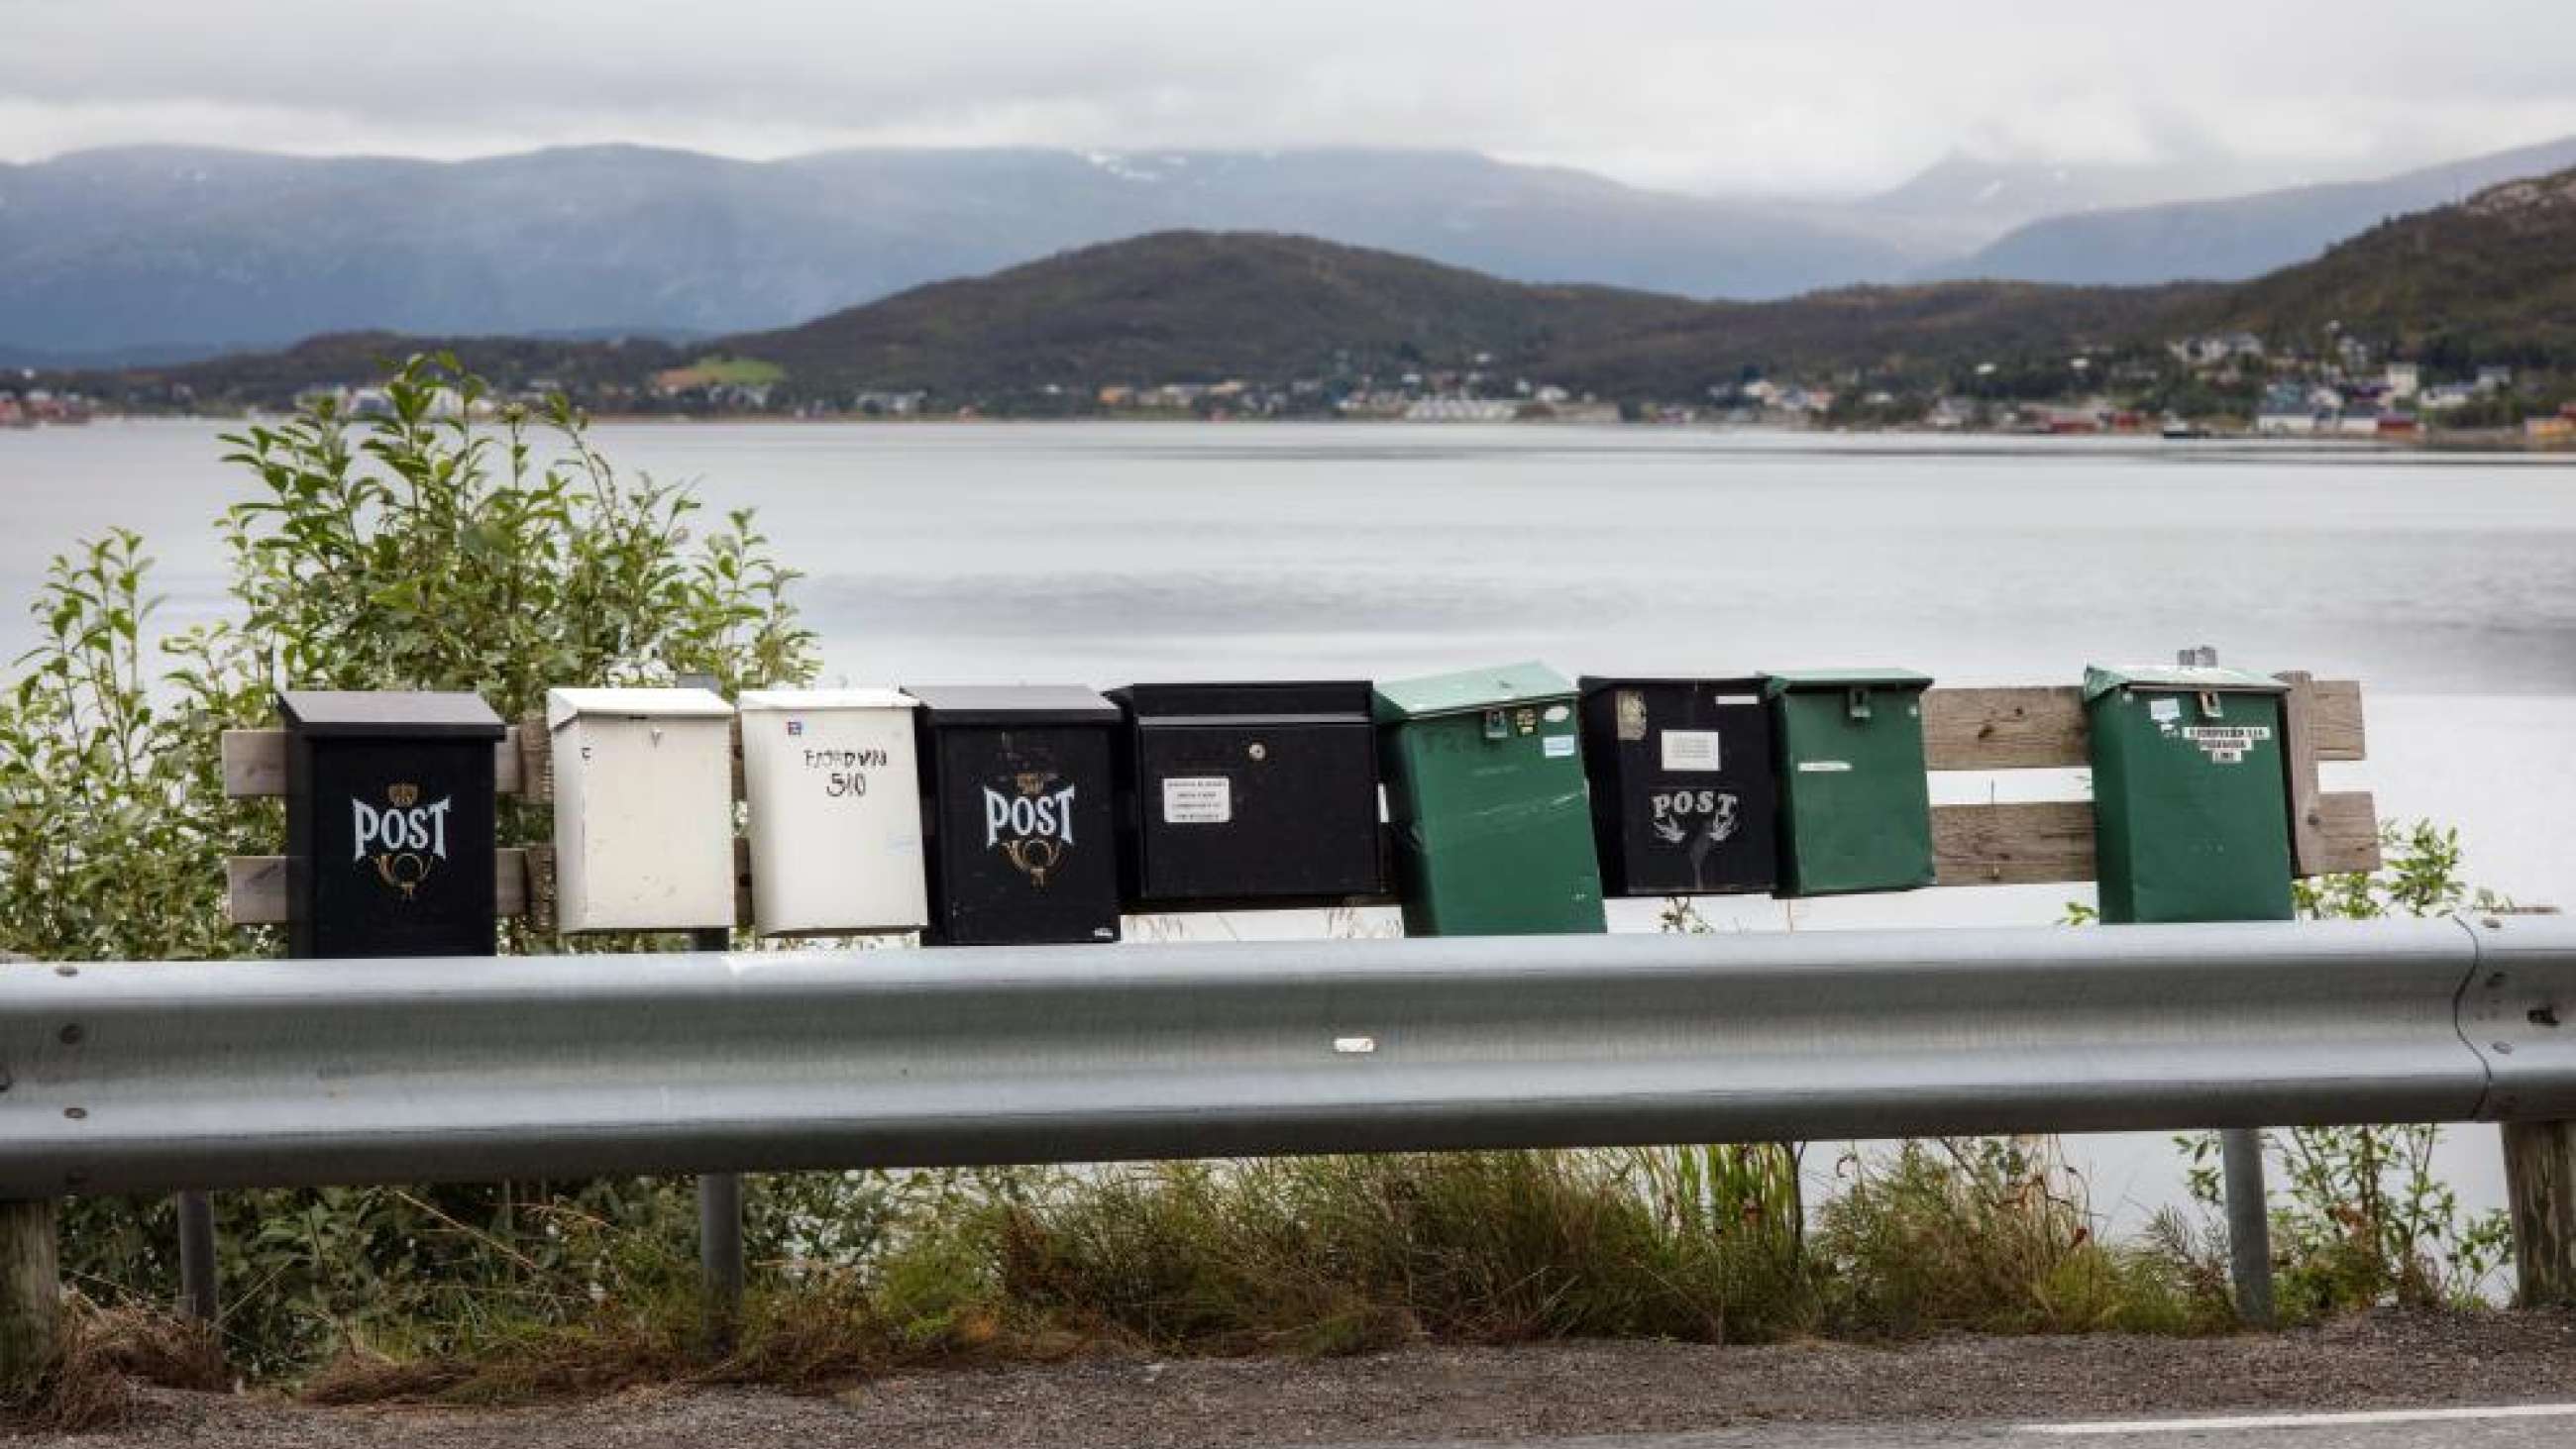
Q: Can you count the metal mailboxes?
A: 9